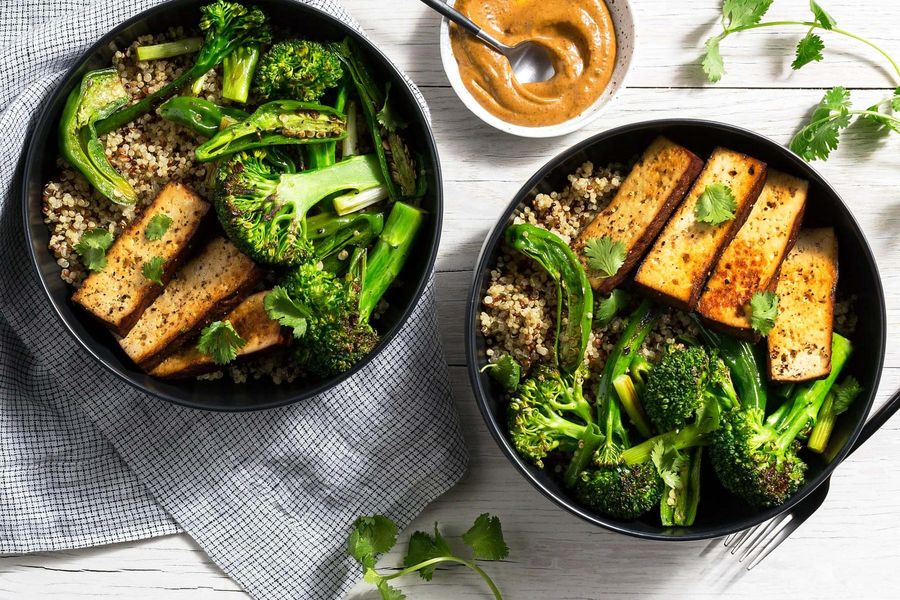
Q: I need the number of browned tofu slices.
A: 7